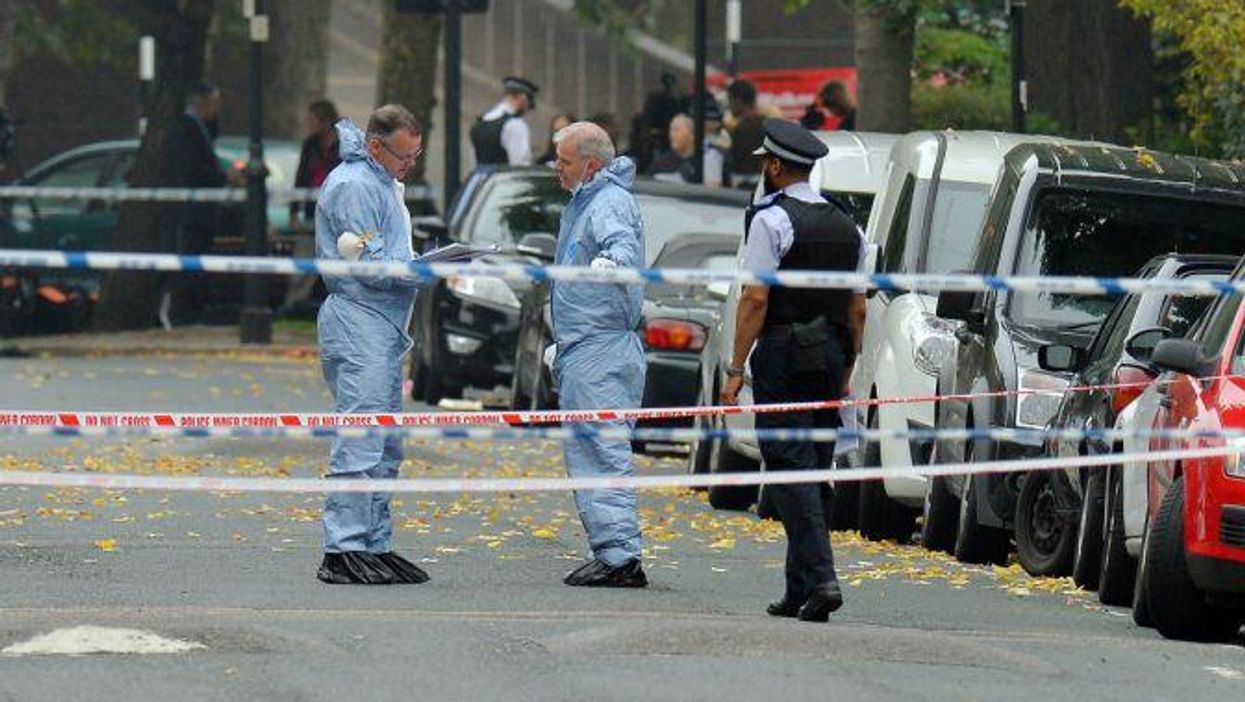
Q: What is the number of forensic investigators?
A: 2